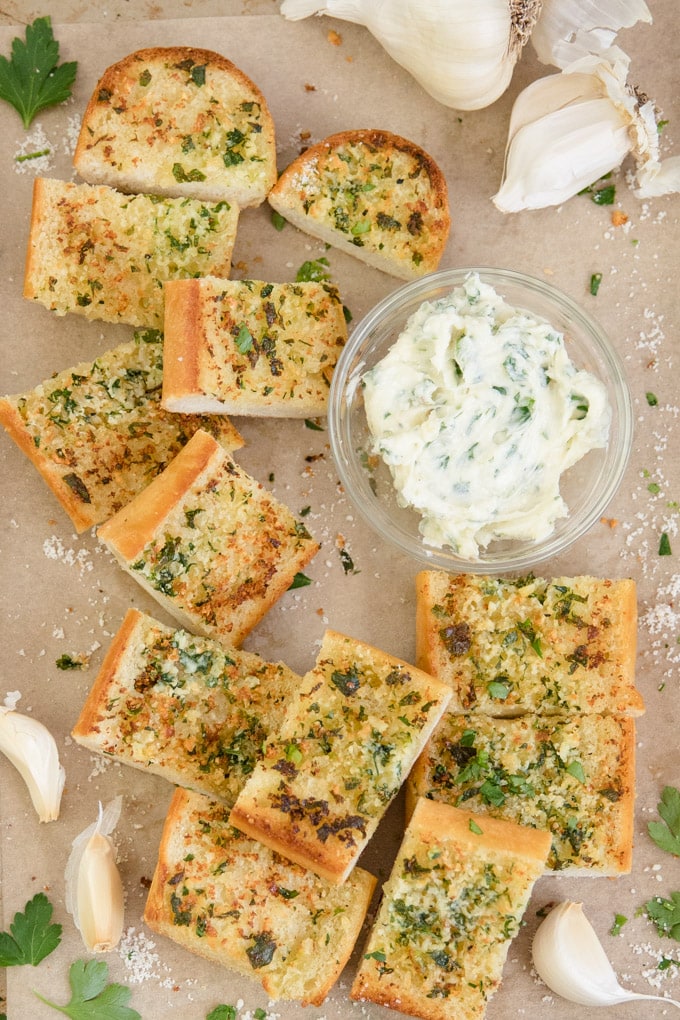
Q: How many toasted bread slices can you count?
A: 12